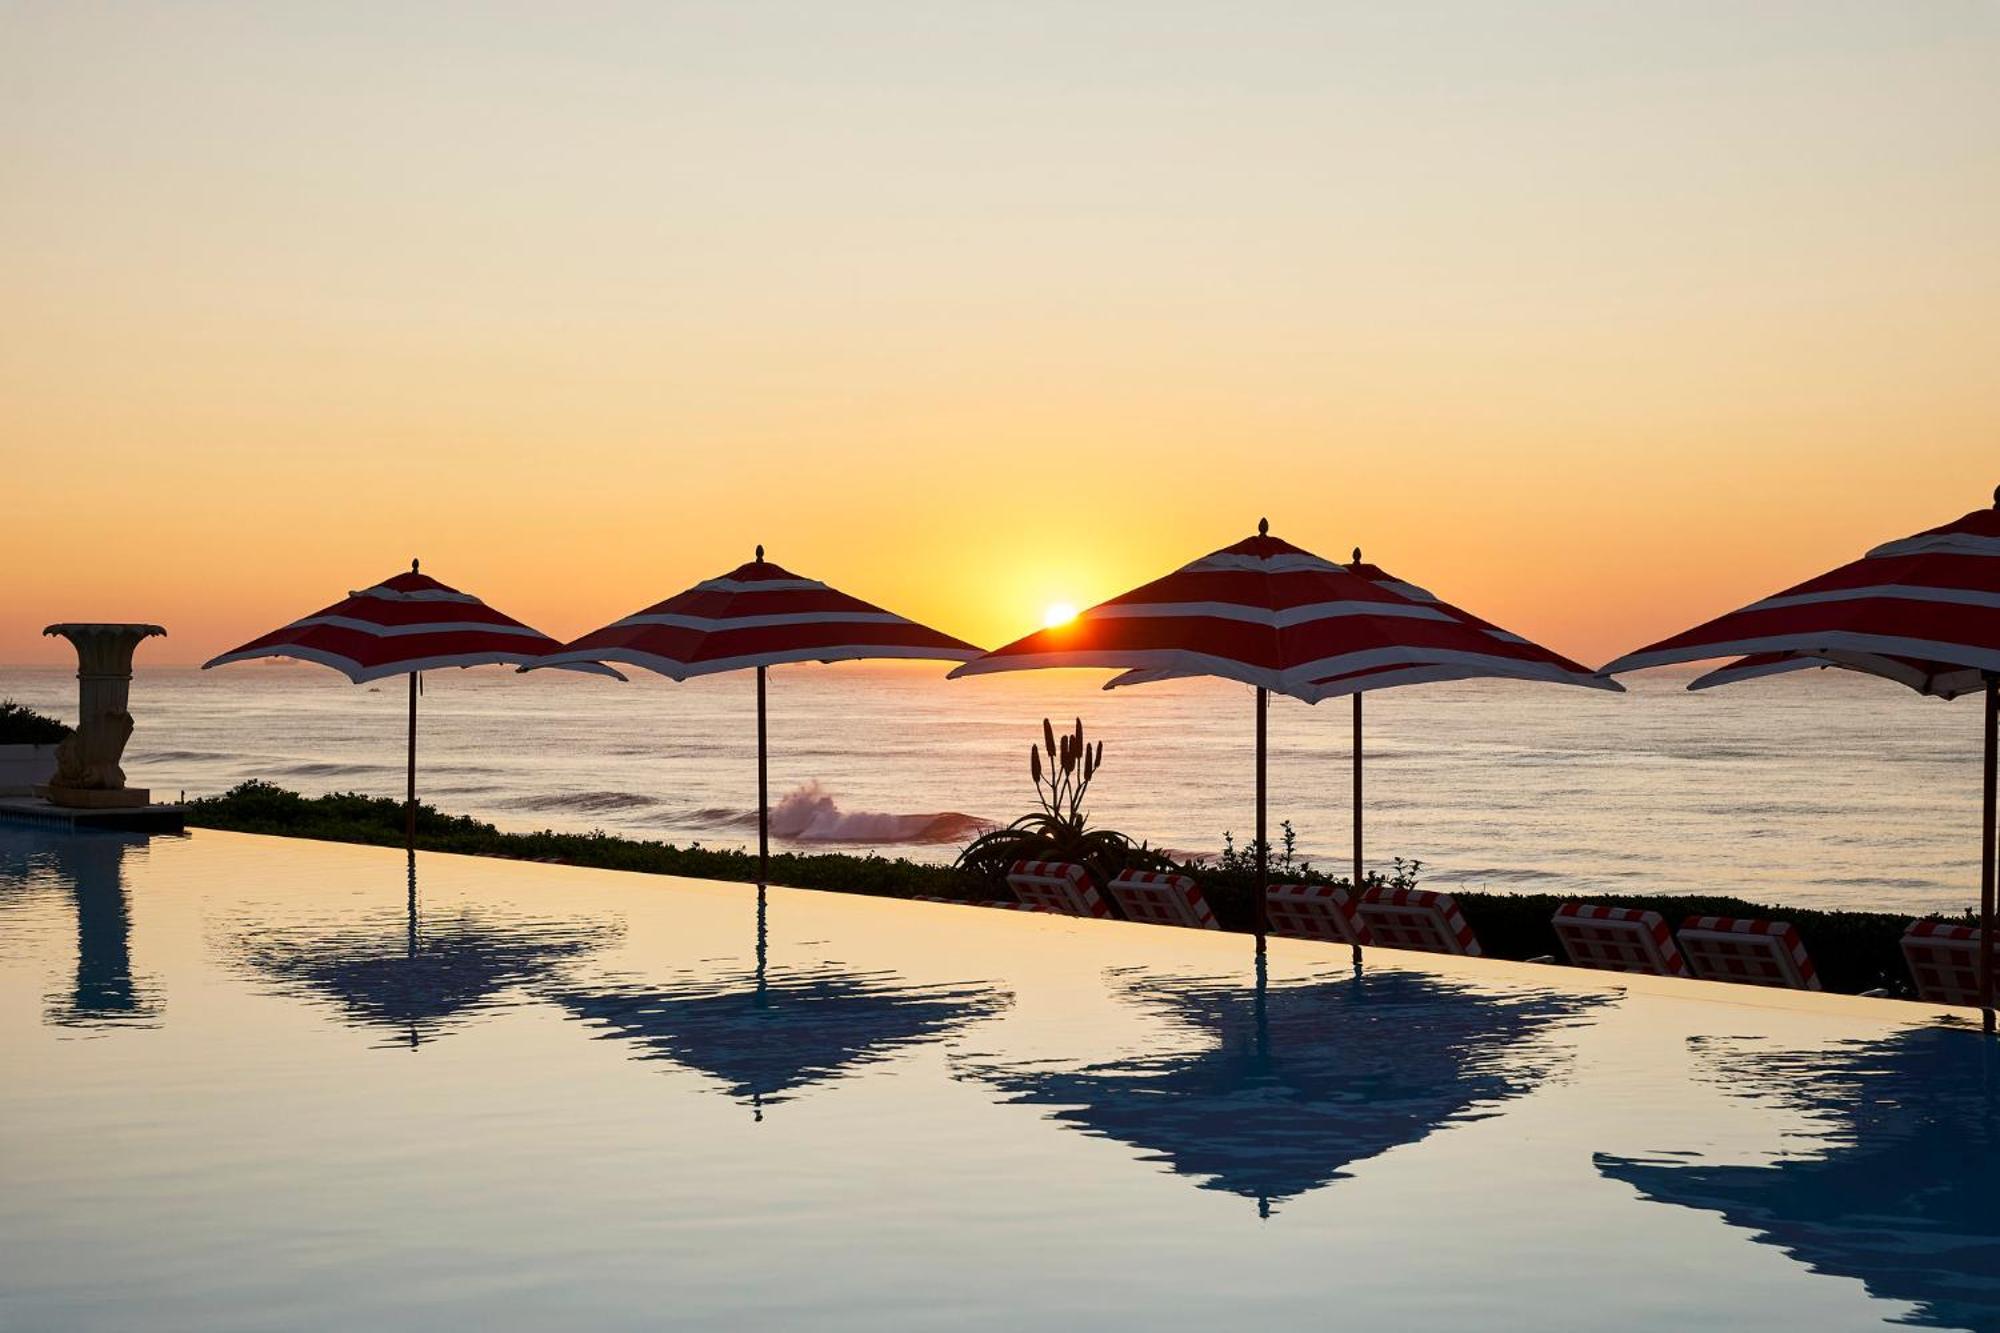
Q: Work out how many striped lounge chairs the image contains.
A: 7